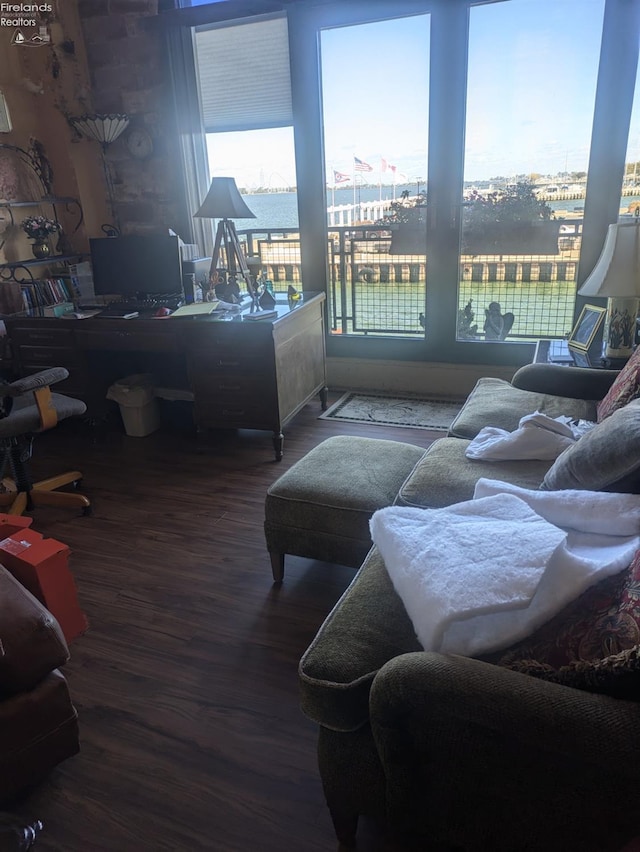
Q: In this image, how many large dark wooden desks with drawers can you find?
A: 1